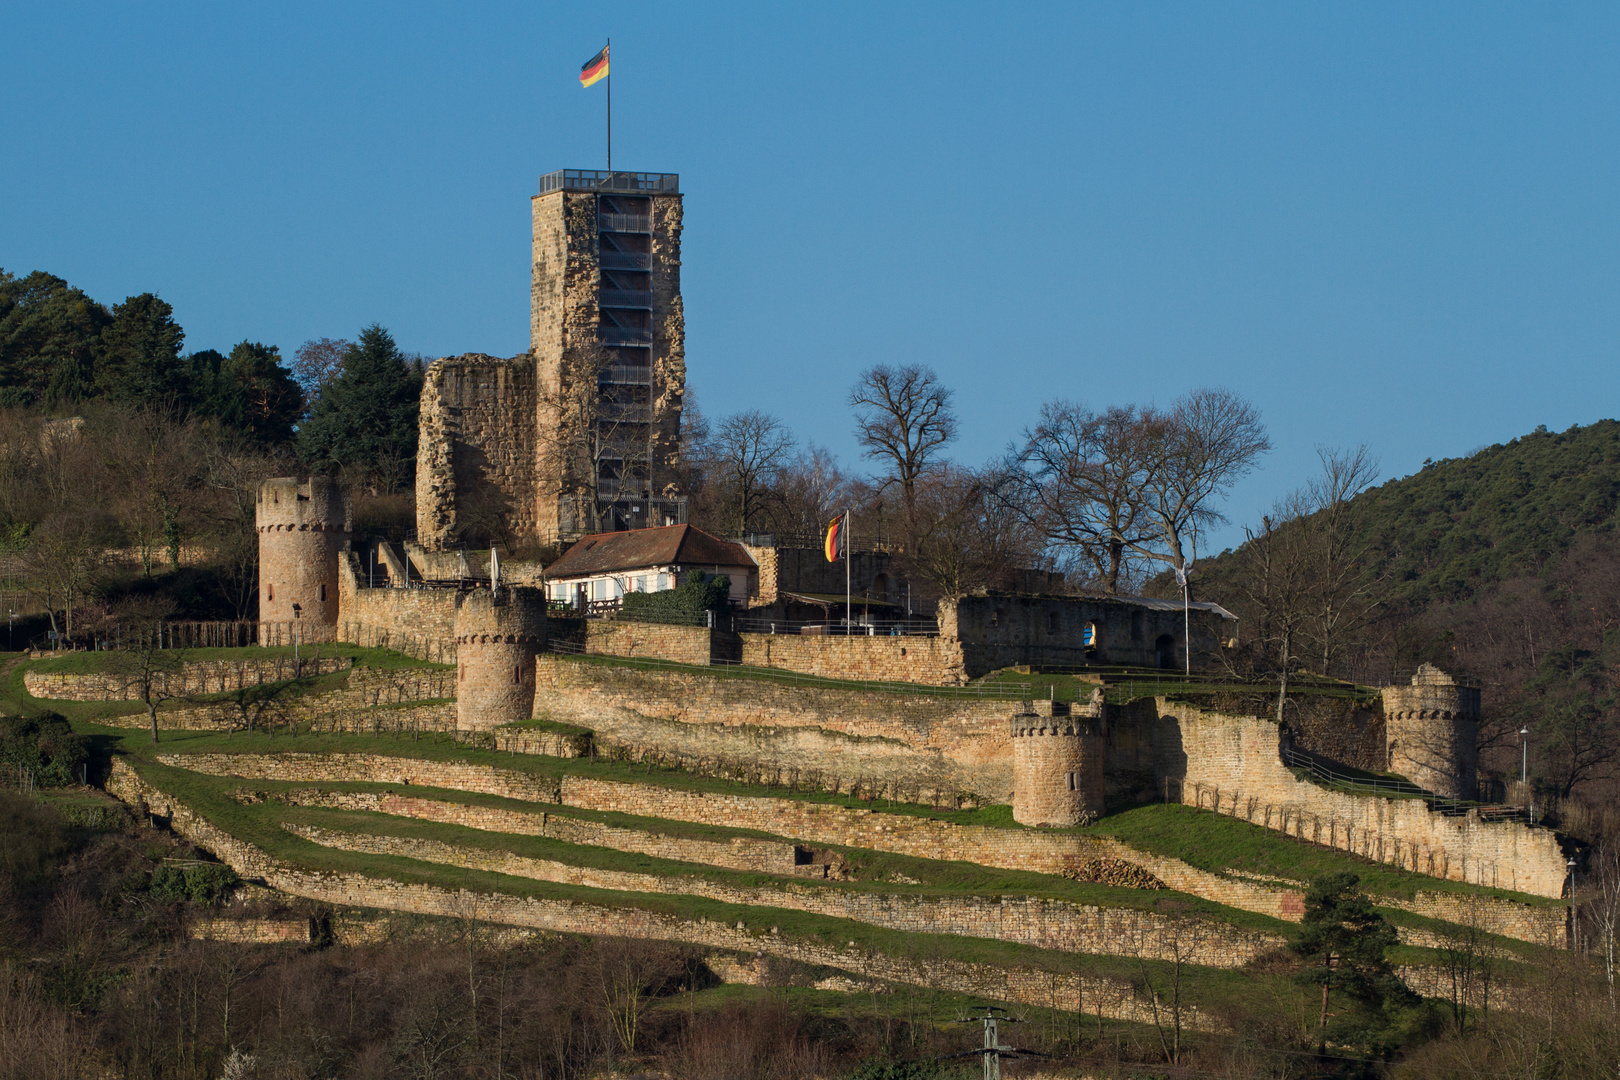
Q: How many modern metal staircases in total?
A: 1